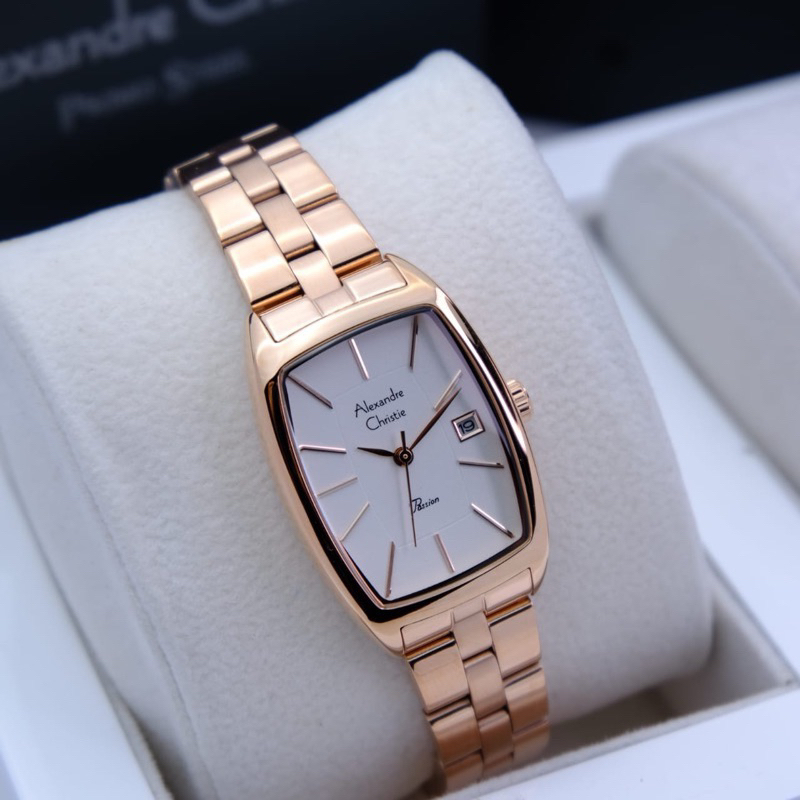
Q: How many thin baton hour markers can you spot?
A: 11